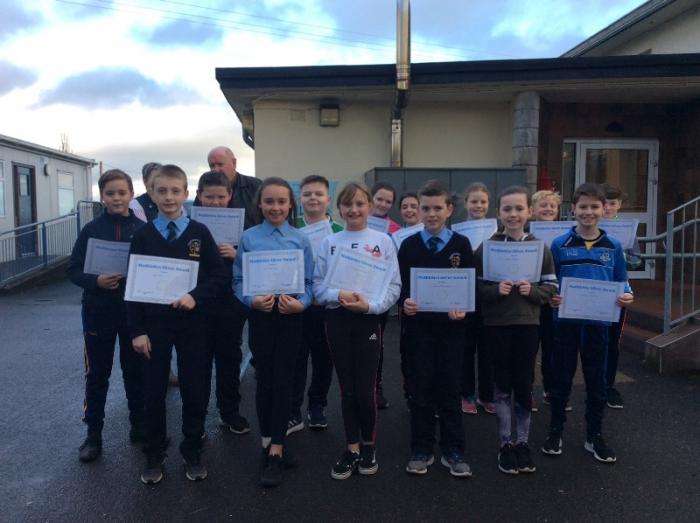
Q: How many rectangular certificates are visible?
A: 14